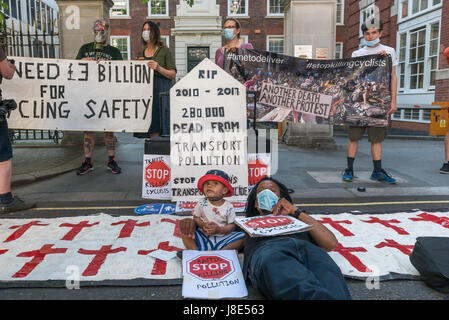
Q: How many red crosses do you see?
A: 12